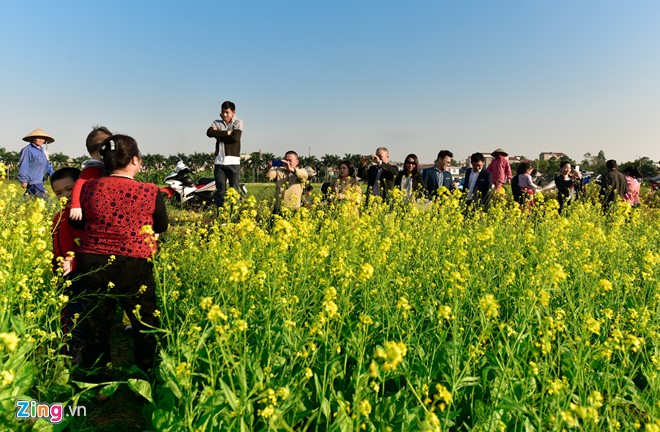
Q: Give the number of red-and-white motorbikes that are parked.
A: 1